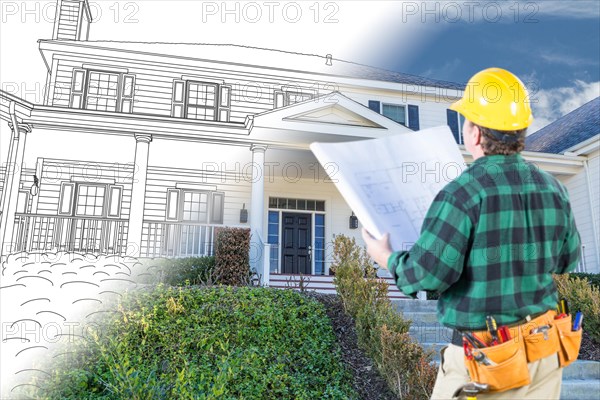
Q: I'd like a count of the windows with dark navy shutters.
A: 2